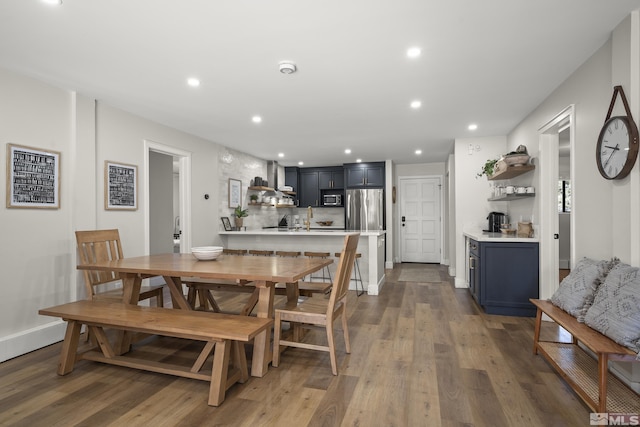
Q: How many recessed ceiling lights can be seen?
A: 11